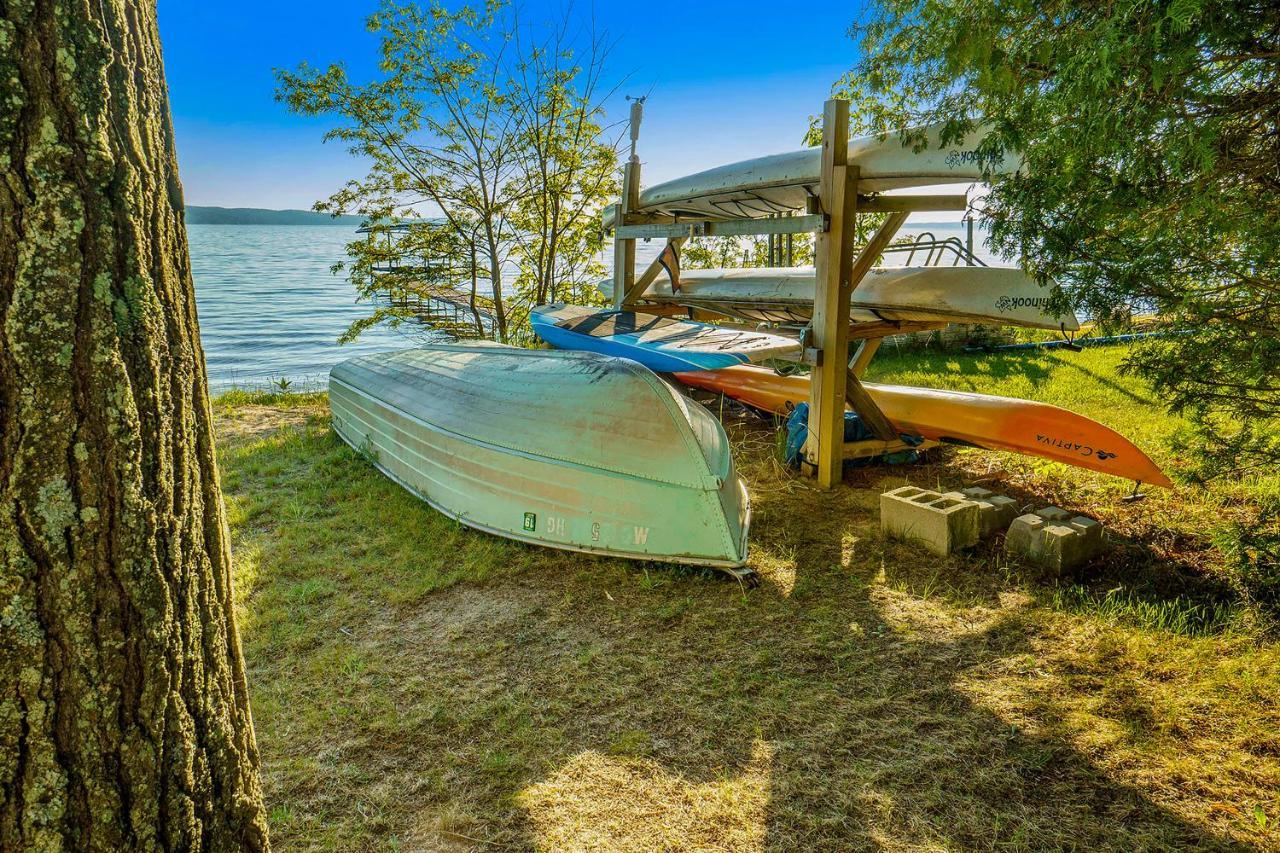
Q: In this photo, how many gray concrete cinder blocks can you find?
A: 3